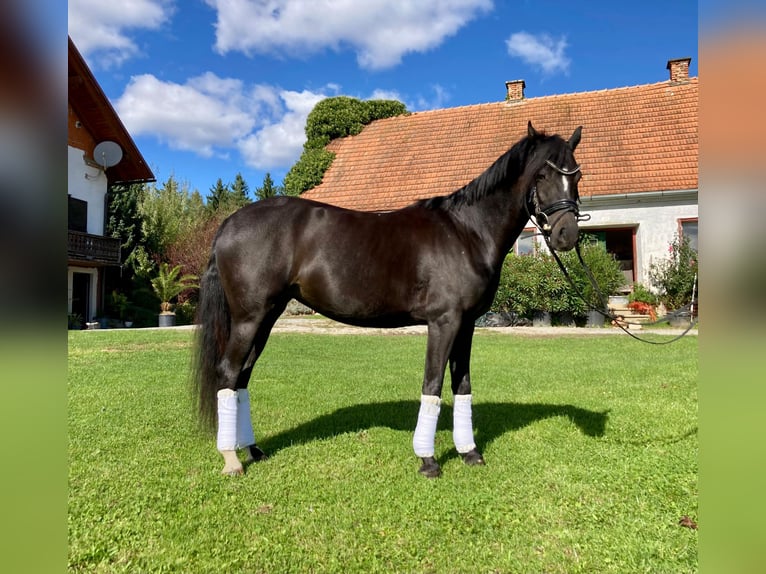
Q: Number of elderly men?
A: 0